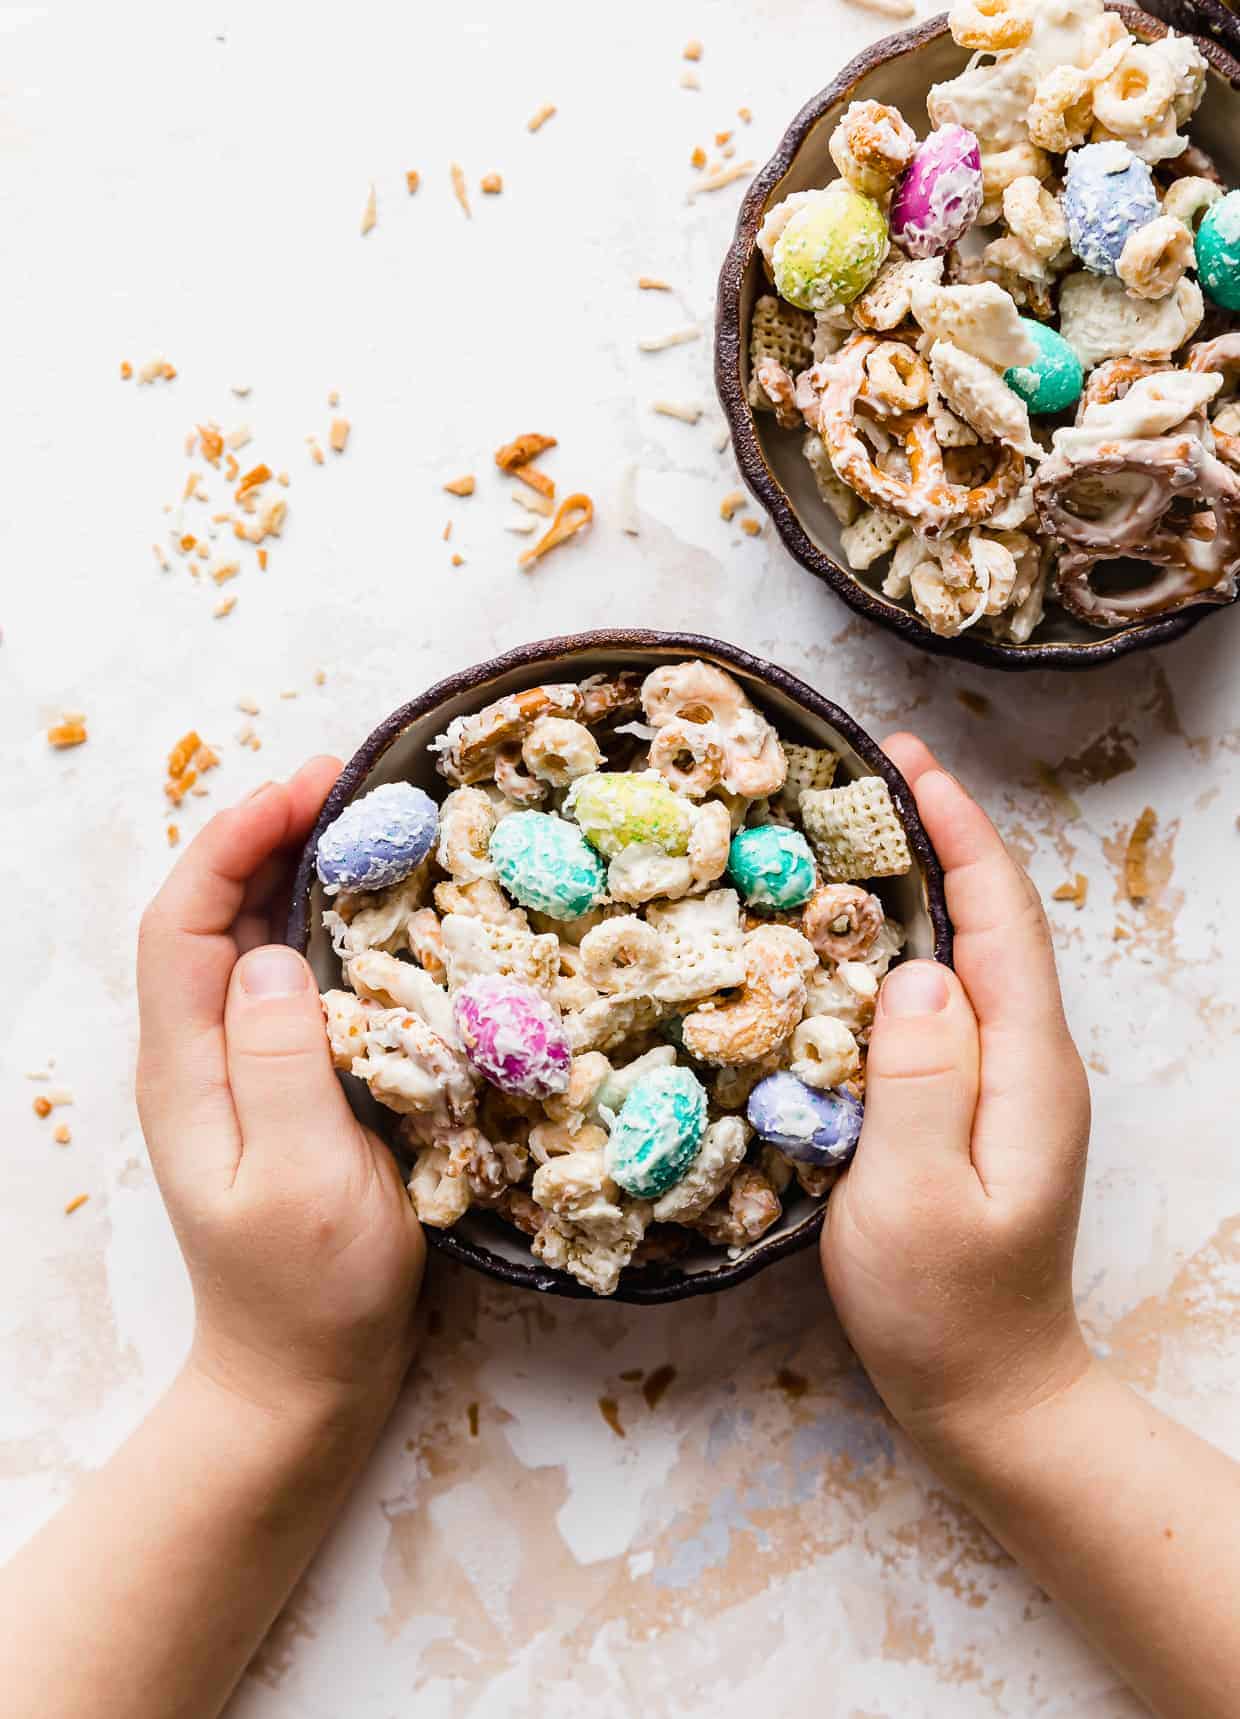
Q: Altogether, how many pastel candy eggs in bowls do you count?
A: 12